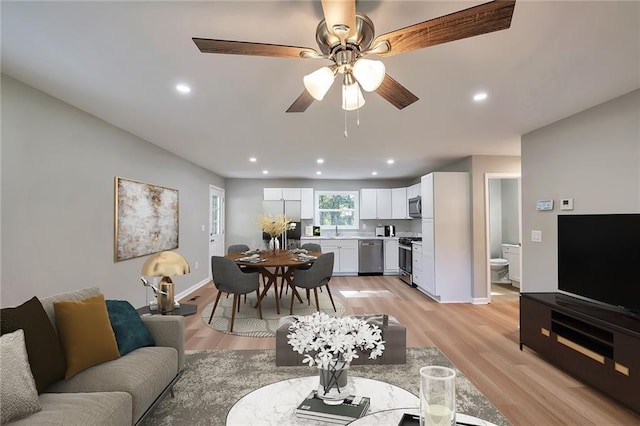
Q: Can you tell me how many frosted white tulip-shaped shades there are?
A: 3